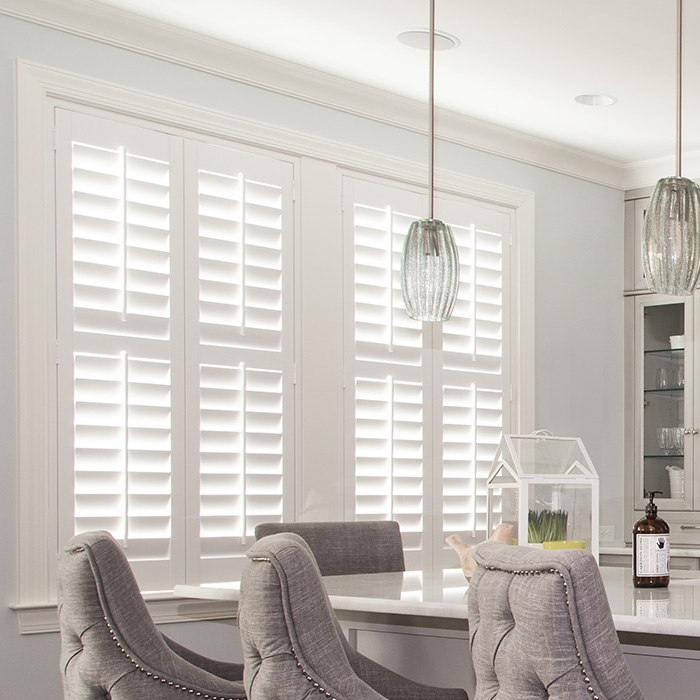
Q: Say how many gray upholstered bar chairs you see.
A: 4